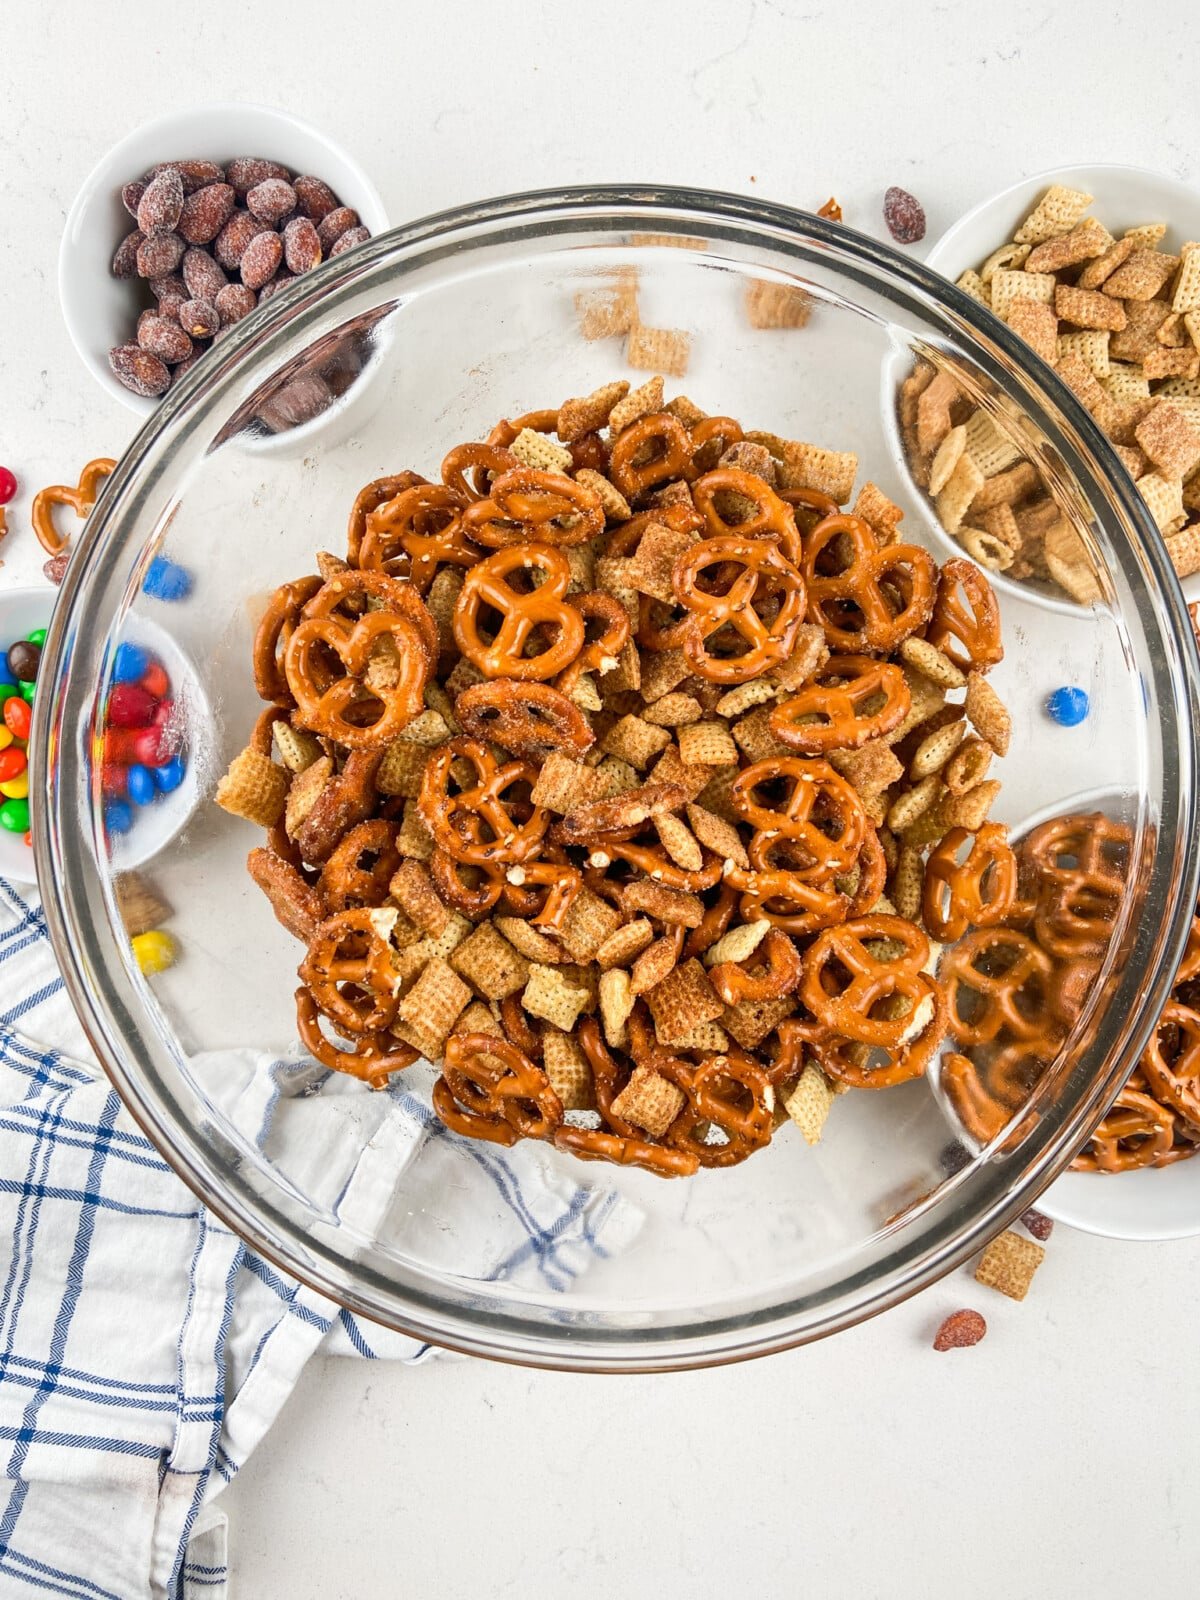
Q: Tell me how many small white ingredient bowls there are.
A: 4